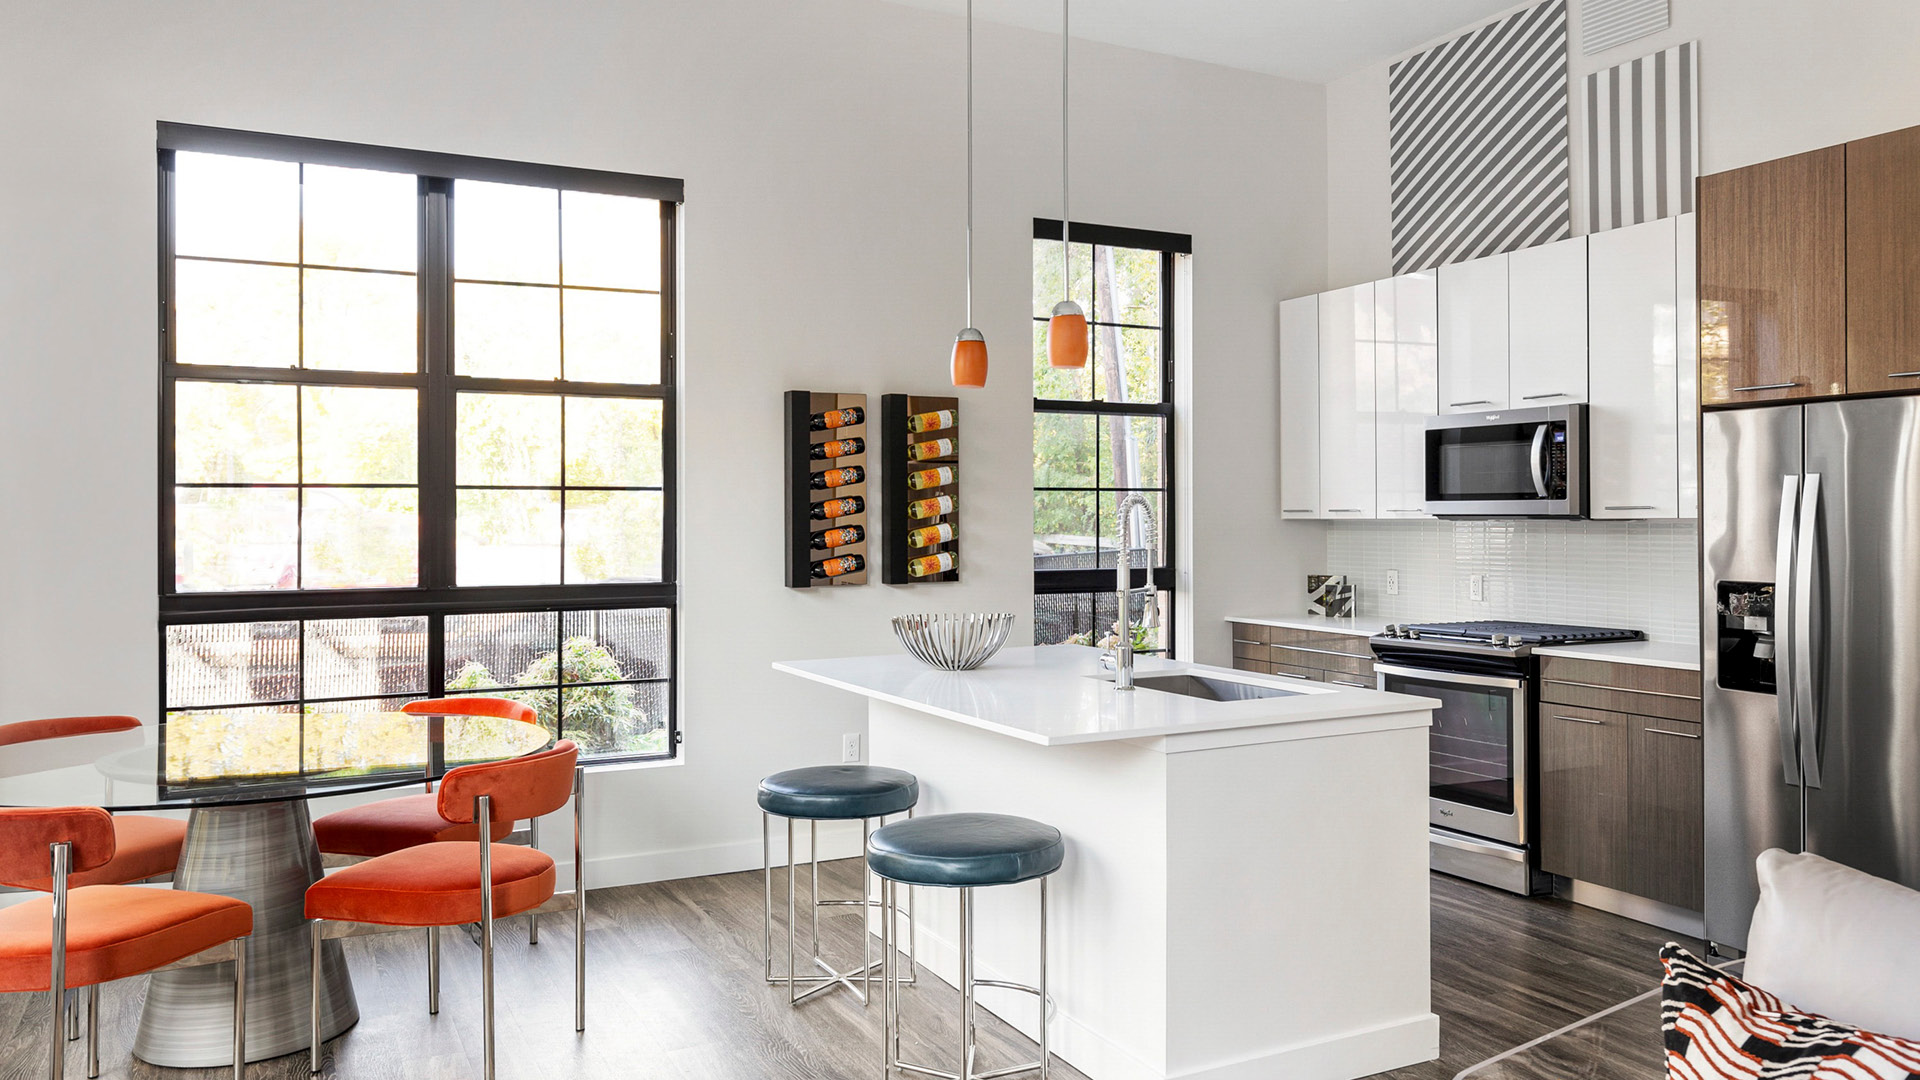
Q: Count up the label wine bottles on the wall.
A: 12